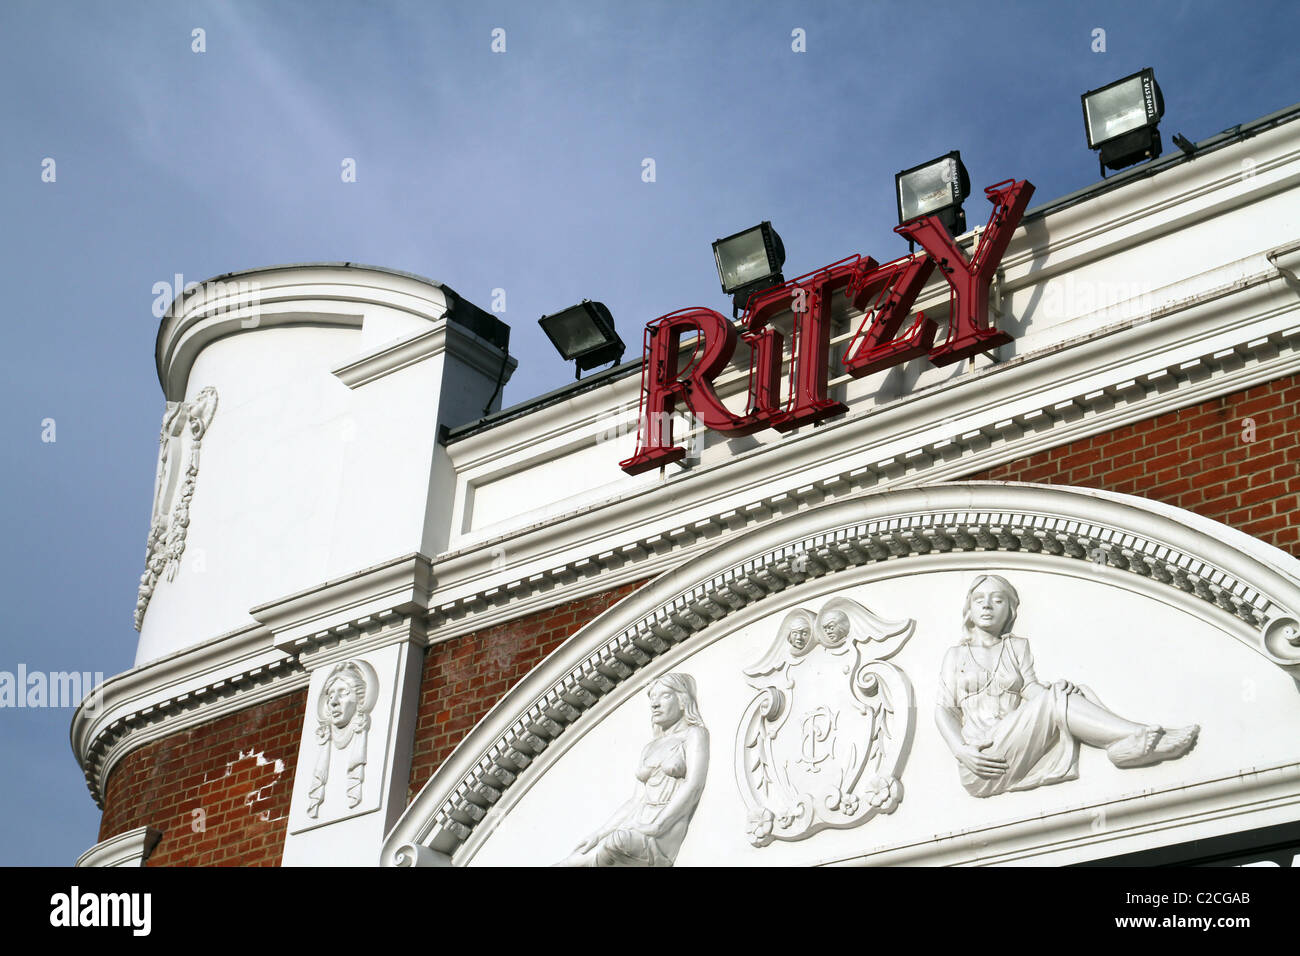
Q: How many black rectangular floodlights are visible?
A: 4